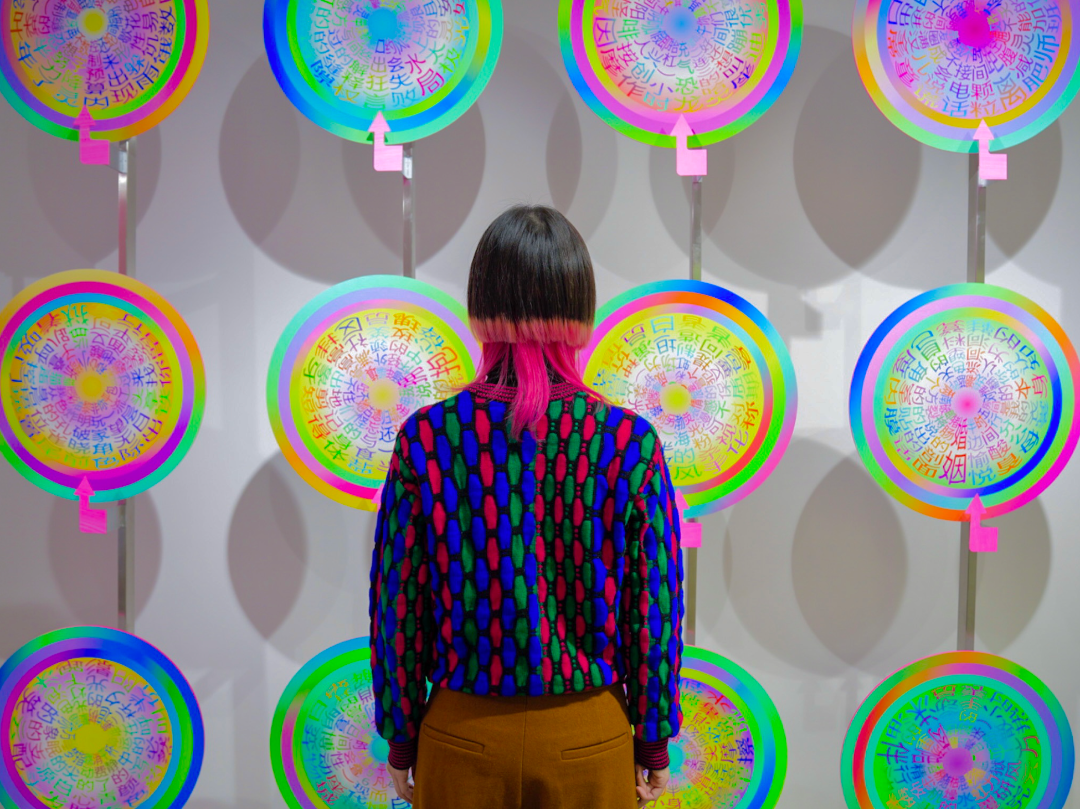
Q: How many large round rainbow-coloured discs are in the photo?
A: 12